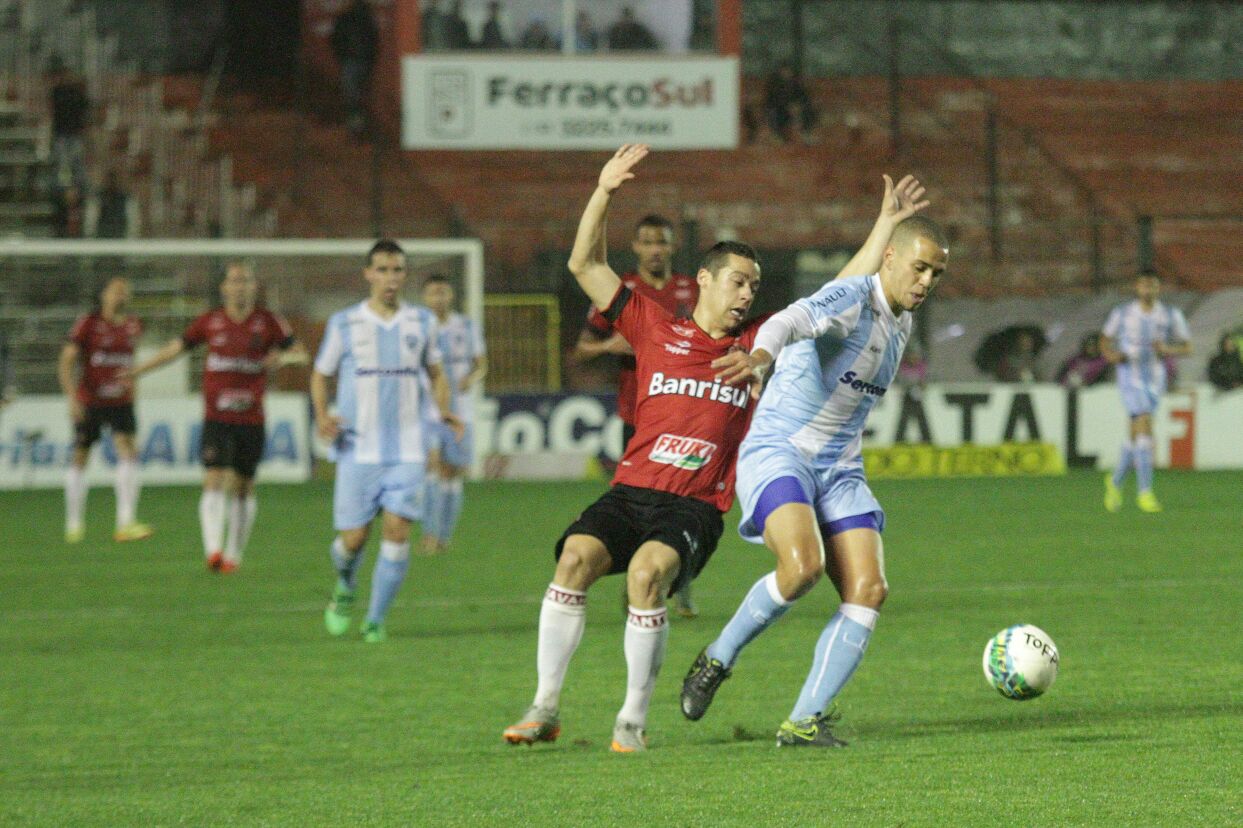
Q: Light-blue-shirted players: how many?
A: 4